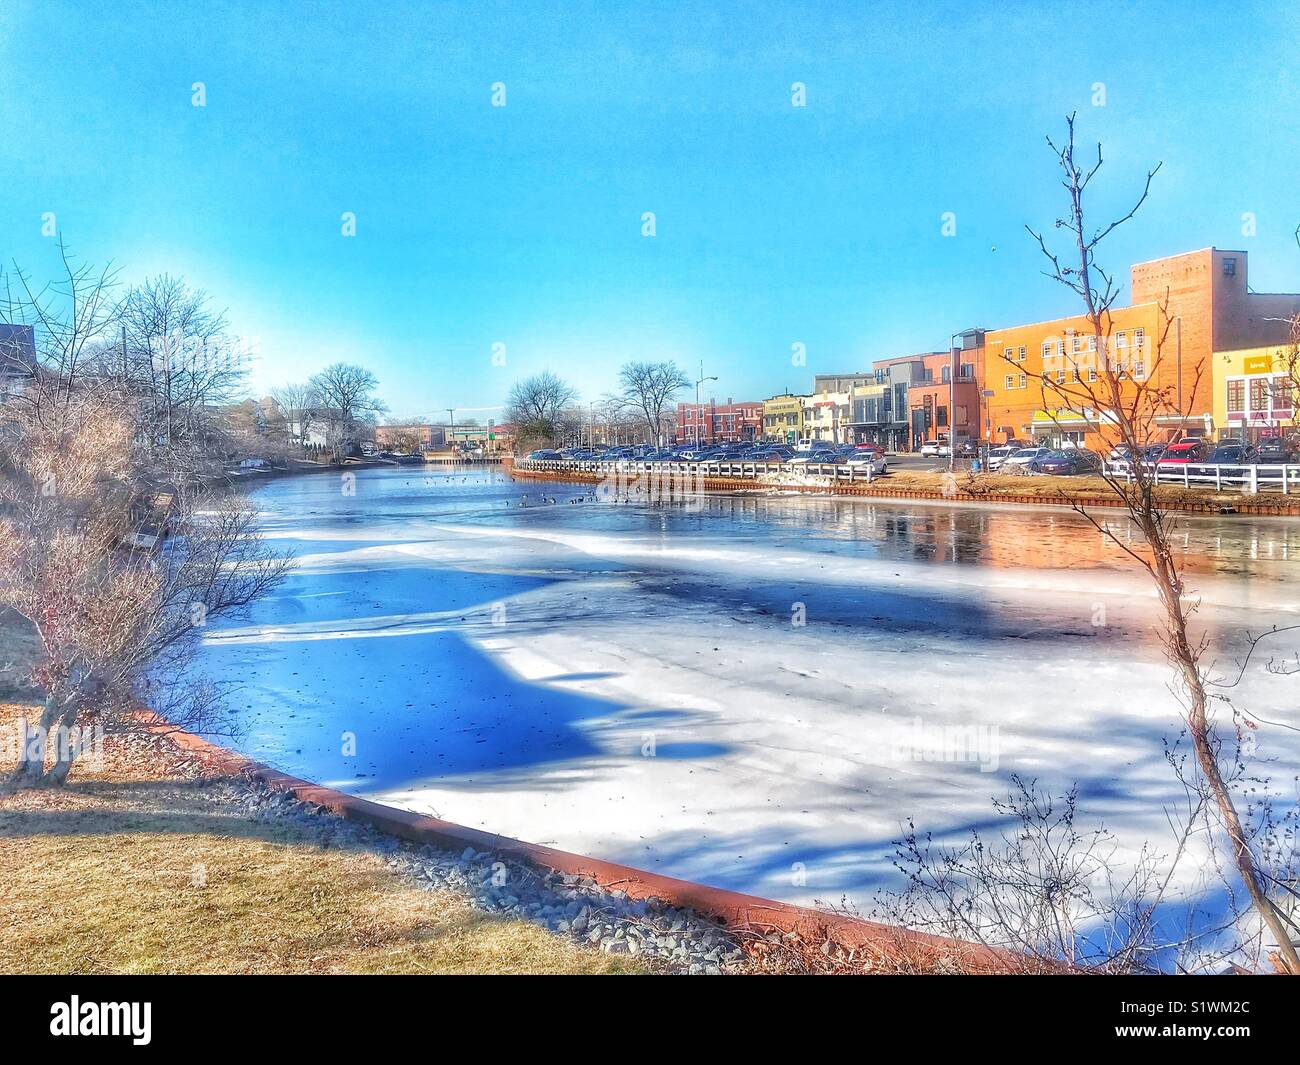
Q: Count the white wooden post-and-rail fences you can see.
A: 2